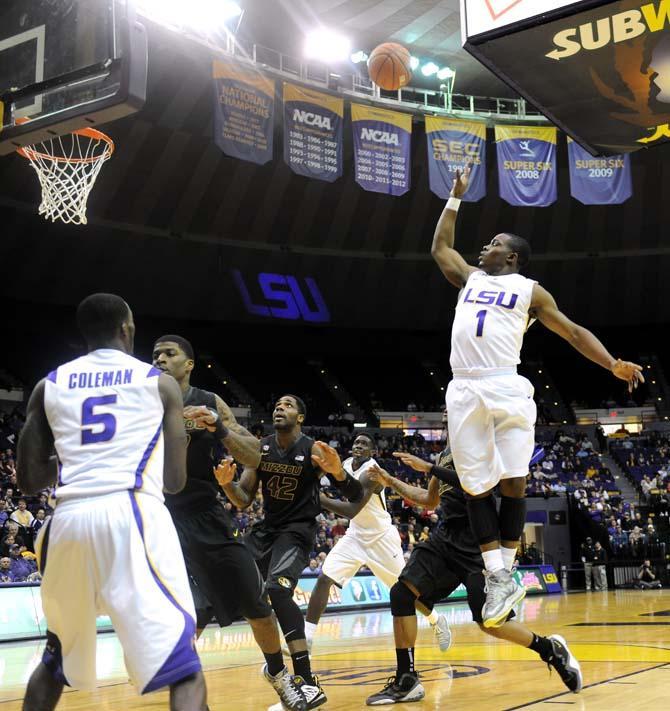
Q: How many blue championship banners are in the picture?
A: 6